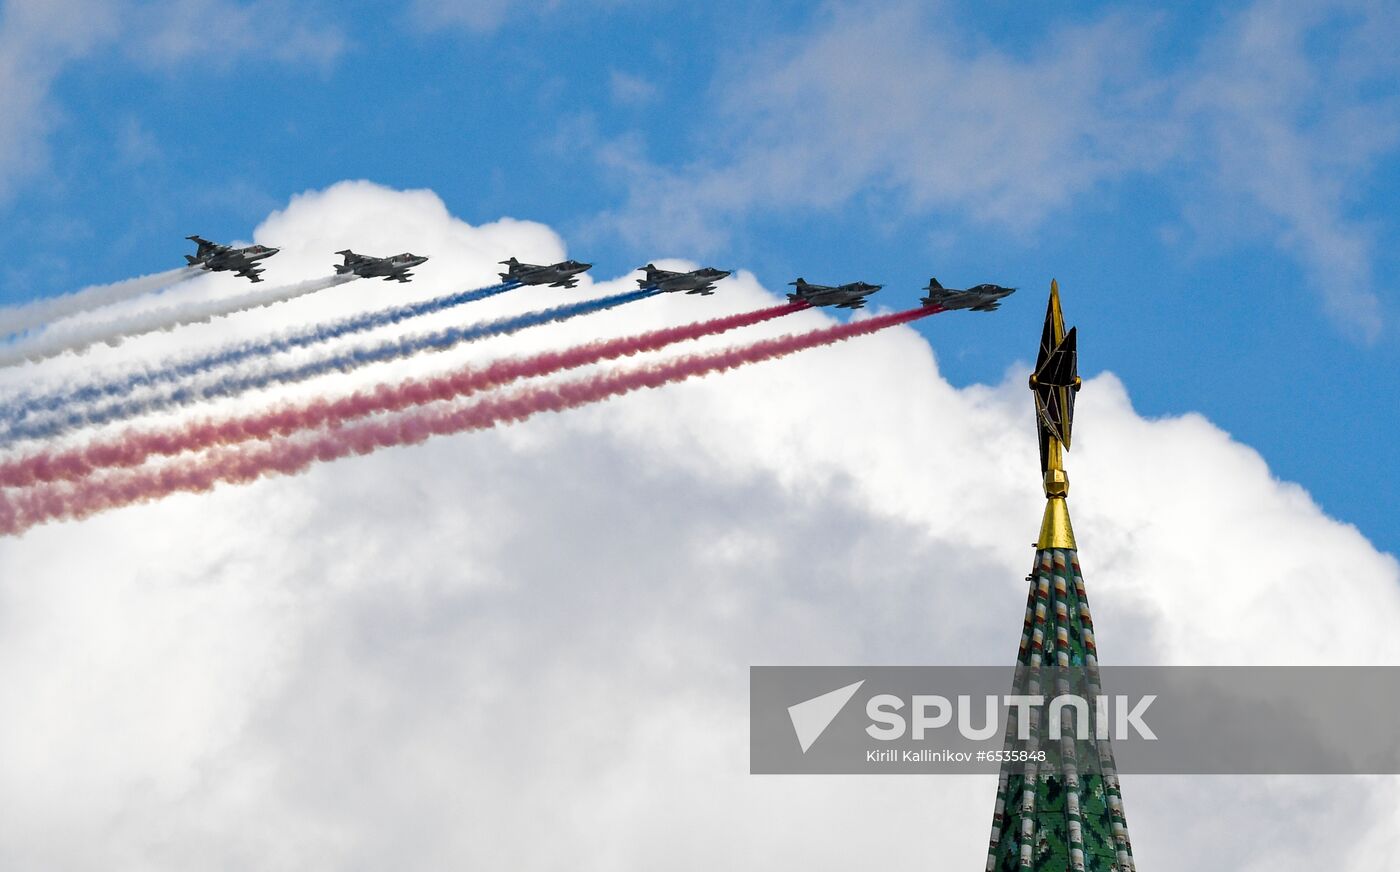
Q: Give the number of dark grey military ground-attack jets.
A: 6